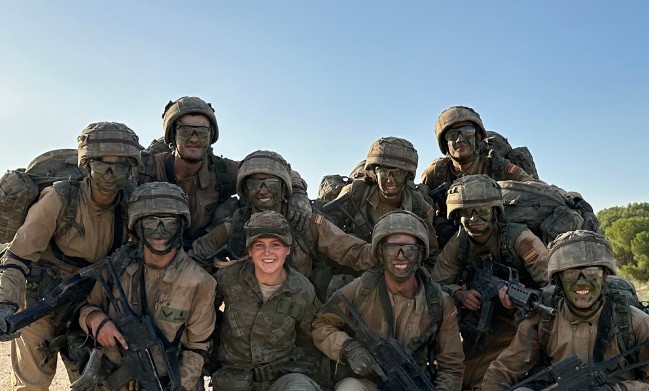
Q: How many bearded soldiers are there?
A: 0